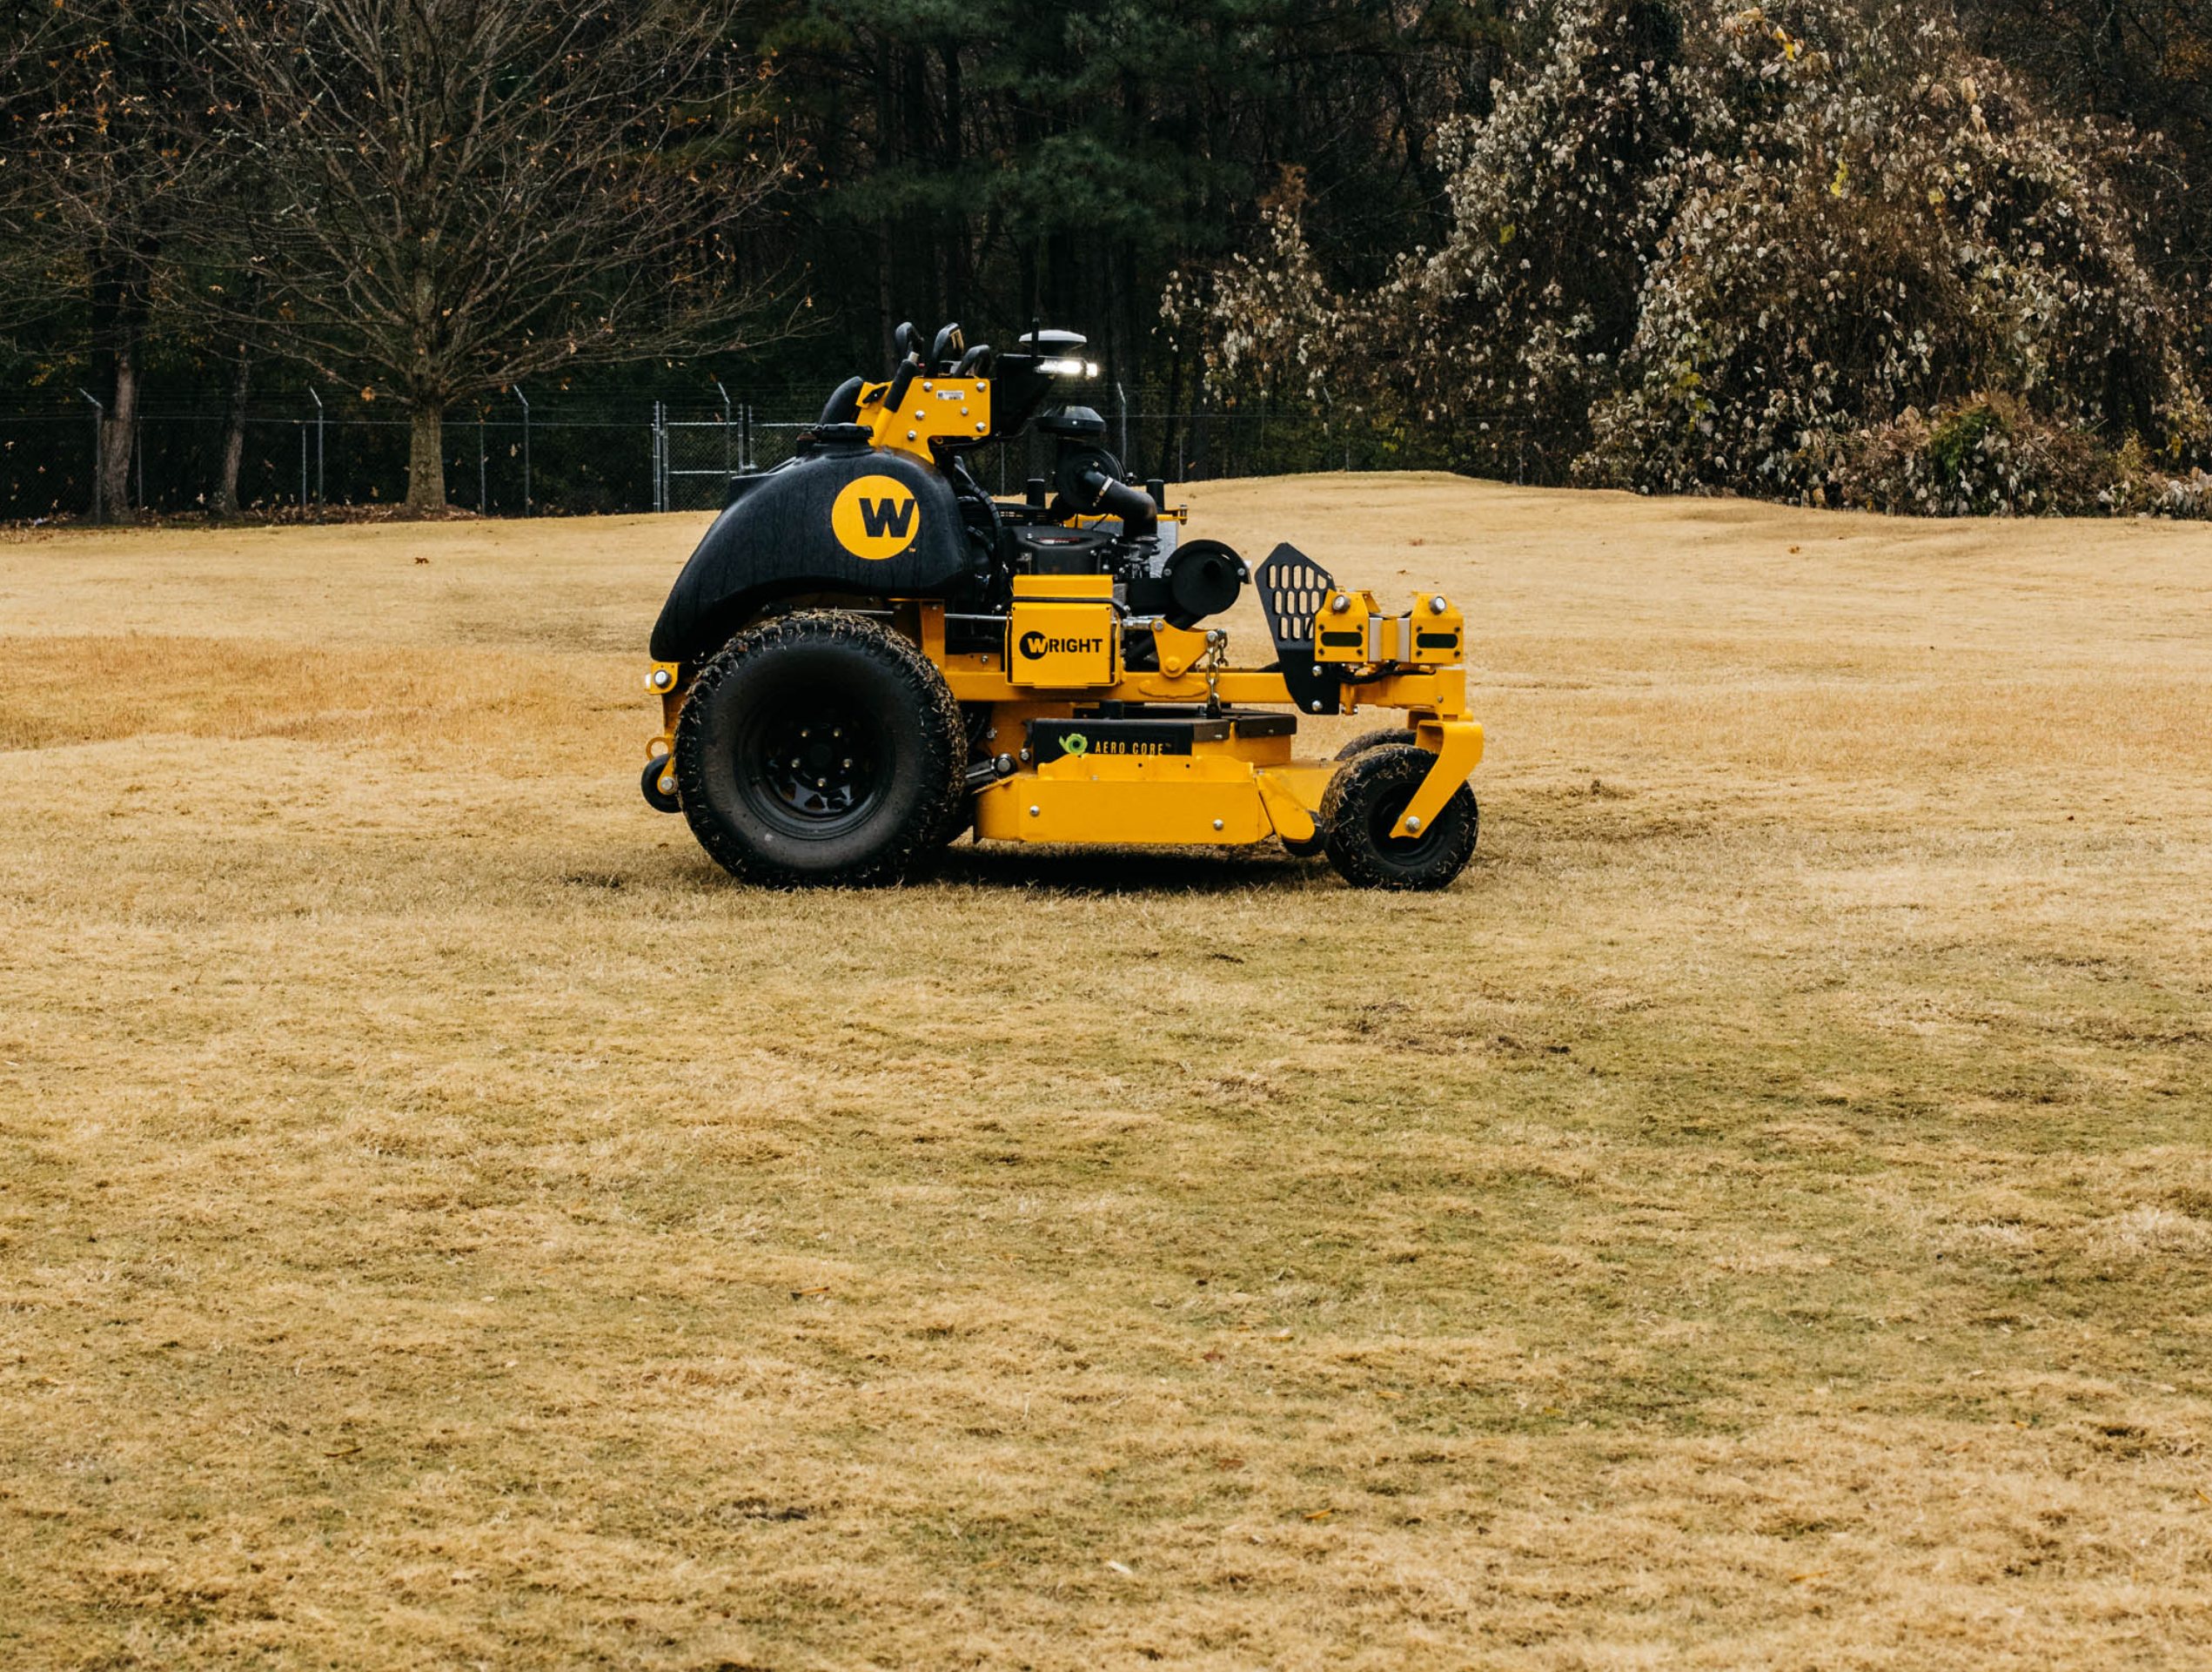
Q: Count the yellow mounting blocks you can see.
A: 2